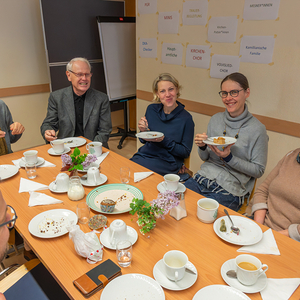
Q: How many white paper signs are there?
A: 10